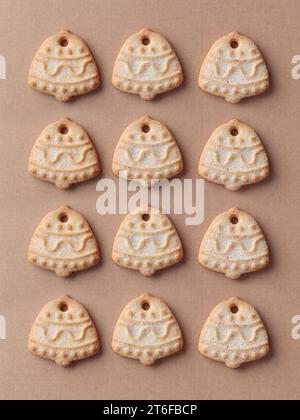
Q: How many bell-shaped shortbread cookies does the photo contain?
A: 12